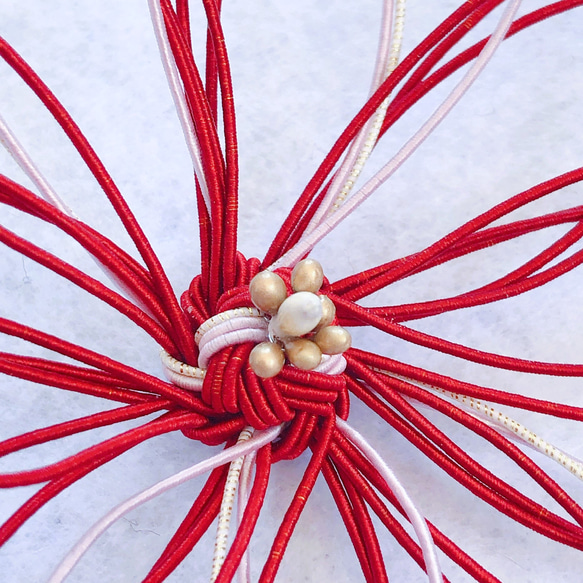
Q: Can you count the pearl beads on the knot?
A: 7